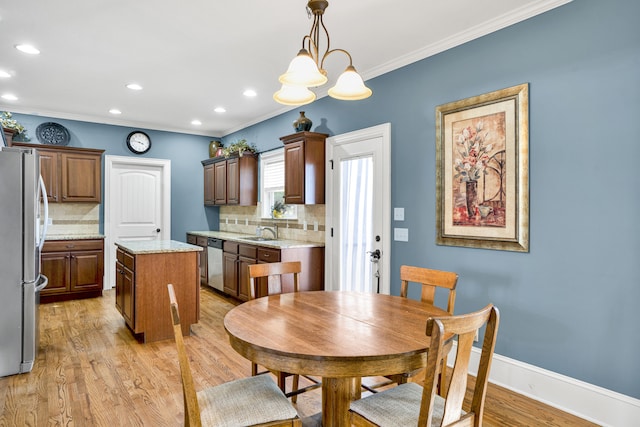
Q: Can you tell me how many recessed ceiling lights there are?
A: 8